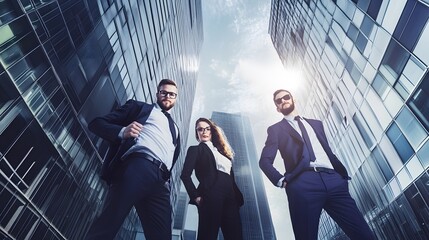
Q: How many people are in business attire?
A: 3